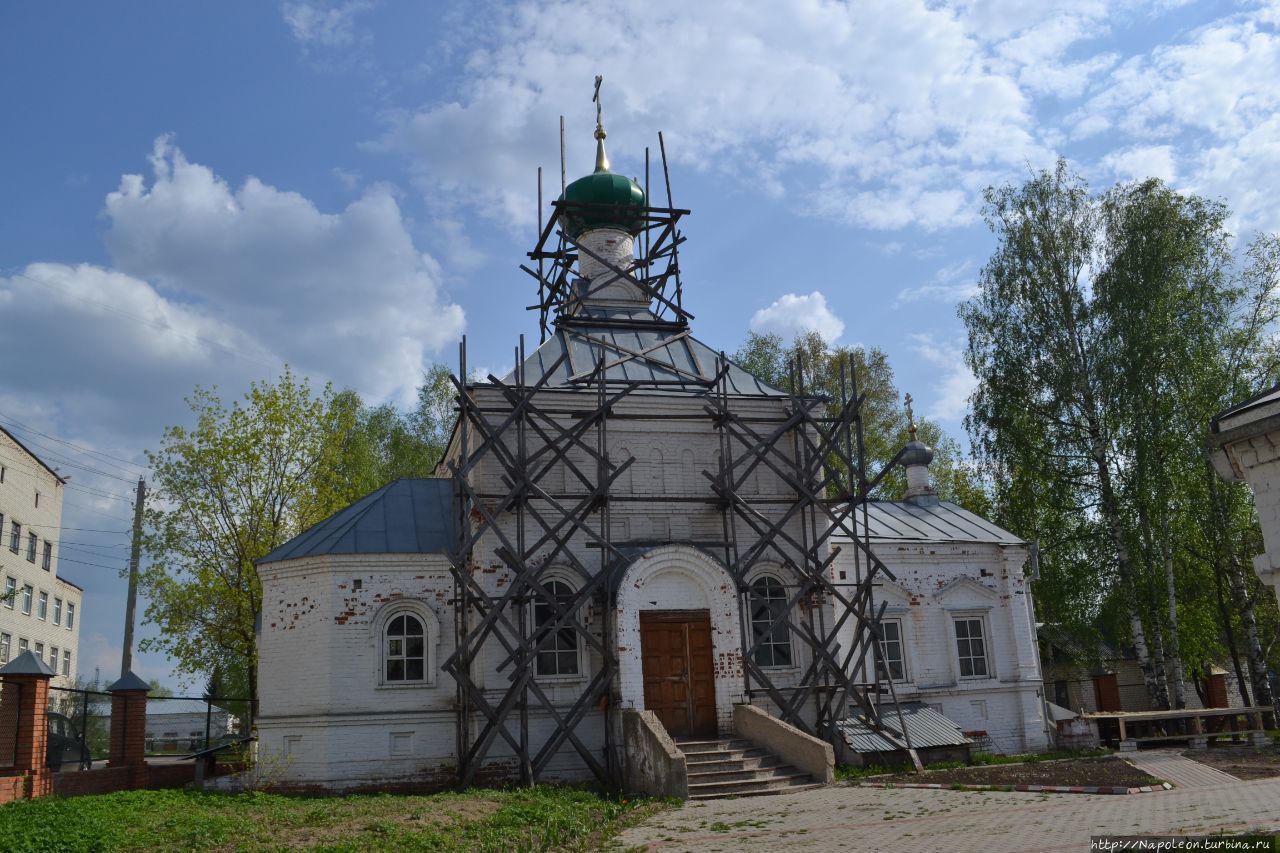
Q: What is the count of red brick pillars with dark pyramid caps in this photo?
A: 2